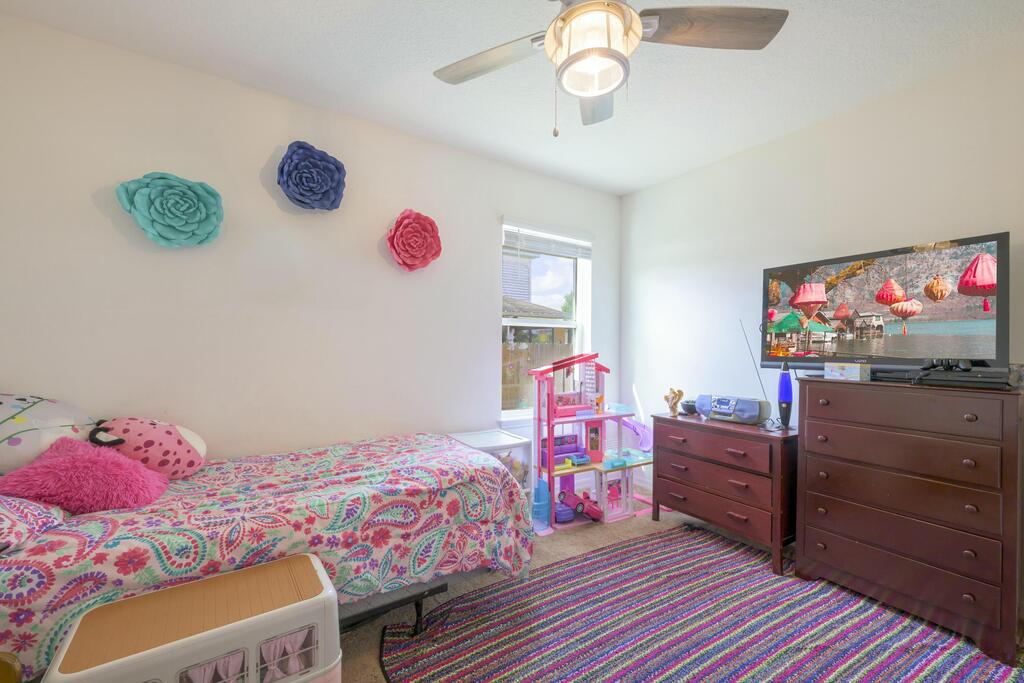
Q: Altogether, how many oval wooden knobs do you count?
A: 10